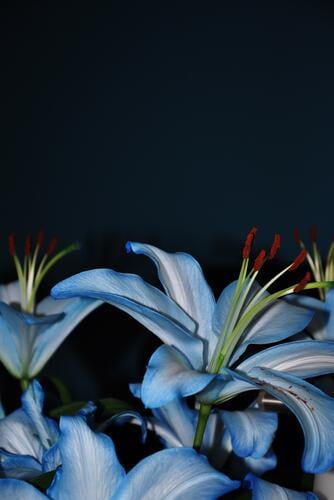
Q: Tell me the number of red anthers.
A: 11